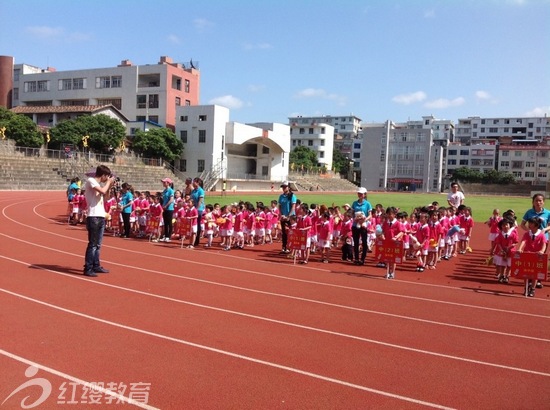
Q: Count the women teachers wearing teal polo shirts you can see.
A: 7